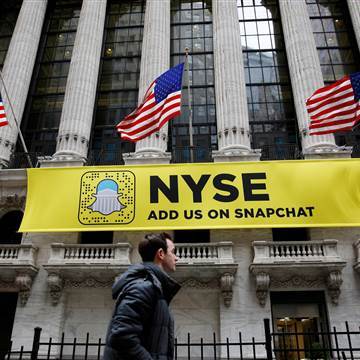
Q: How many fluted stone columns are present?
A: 6